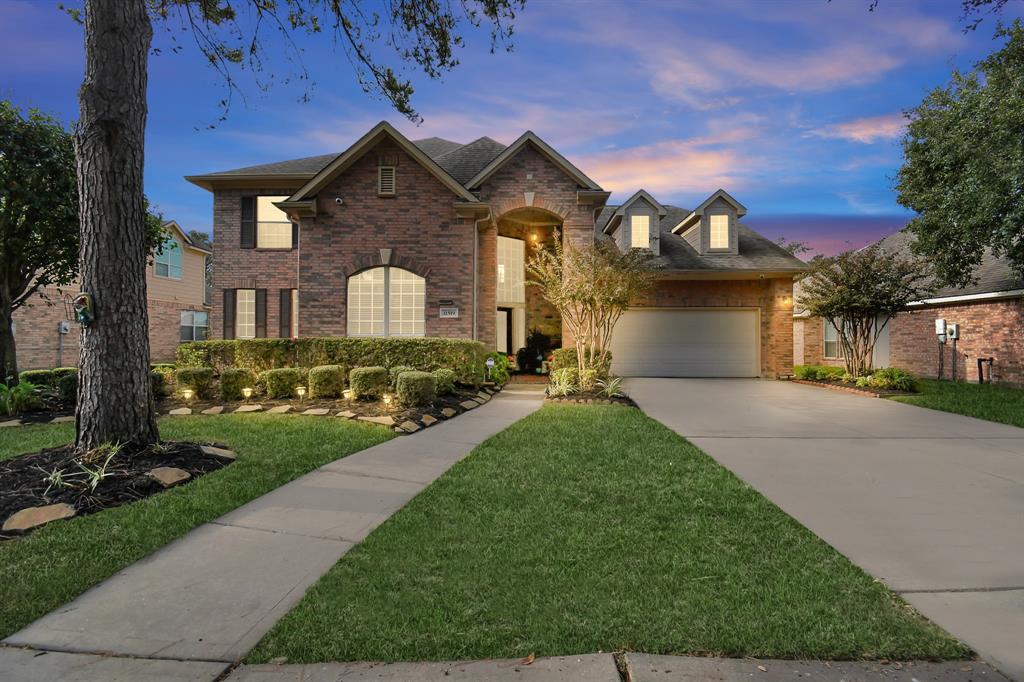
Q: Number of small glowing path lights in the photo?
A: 5